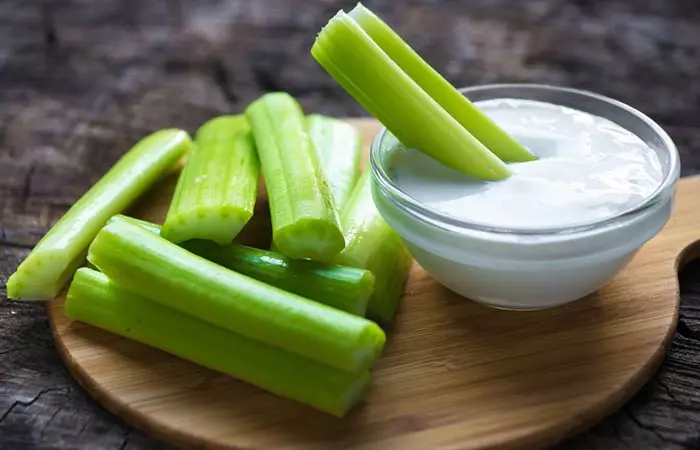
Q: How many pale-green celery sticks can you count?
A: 10